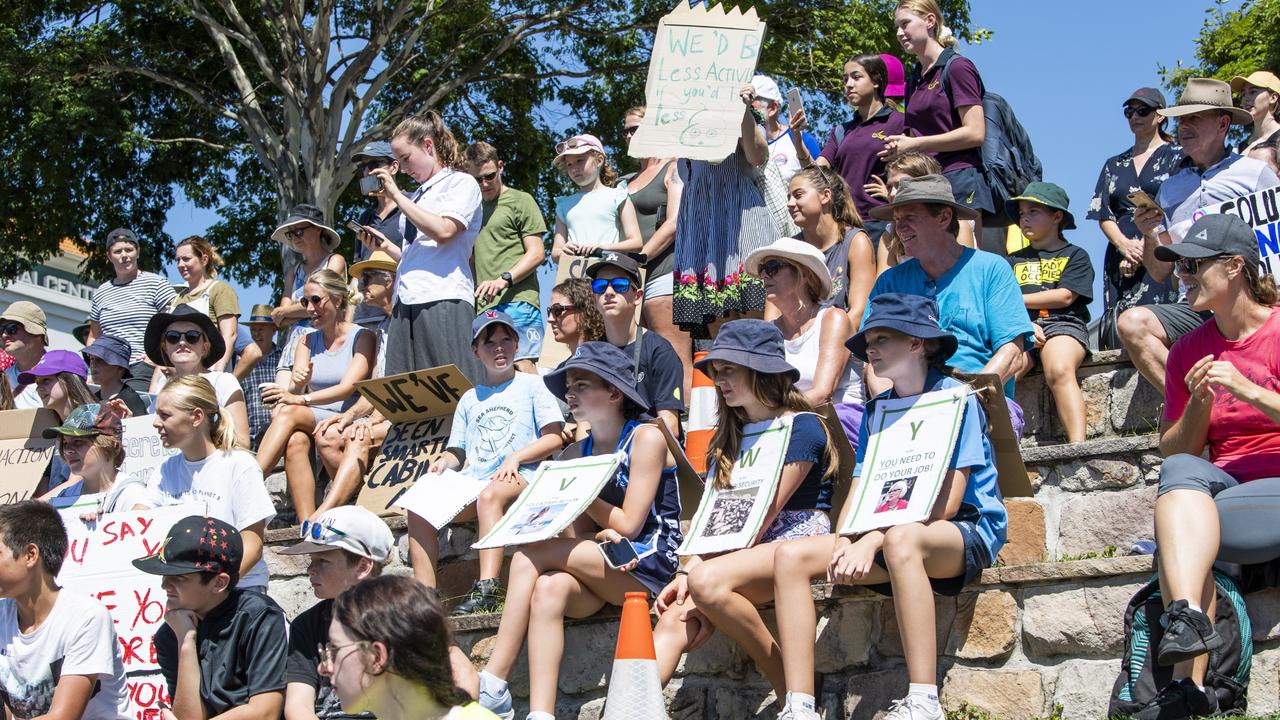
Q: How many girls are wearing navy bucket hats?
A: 3